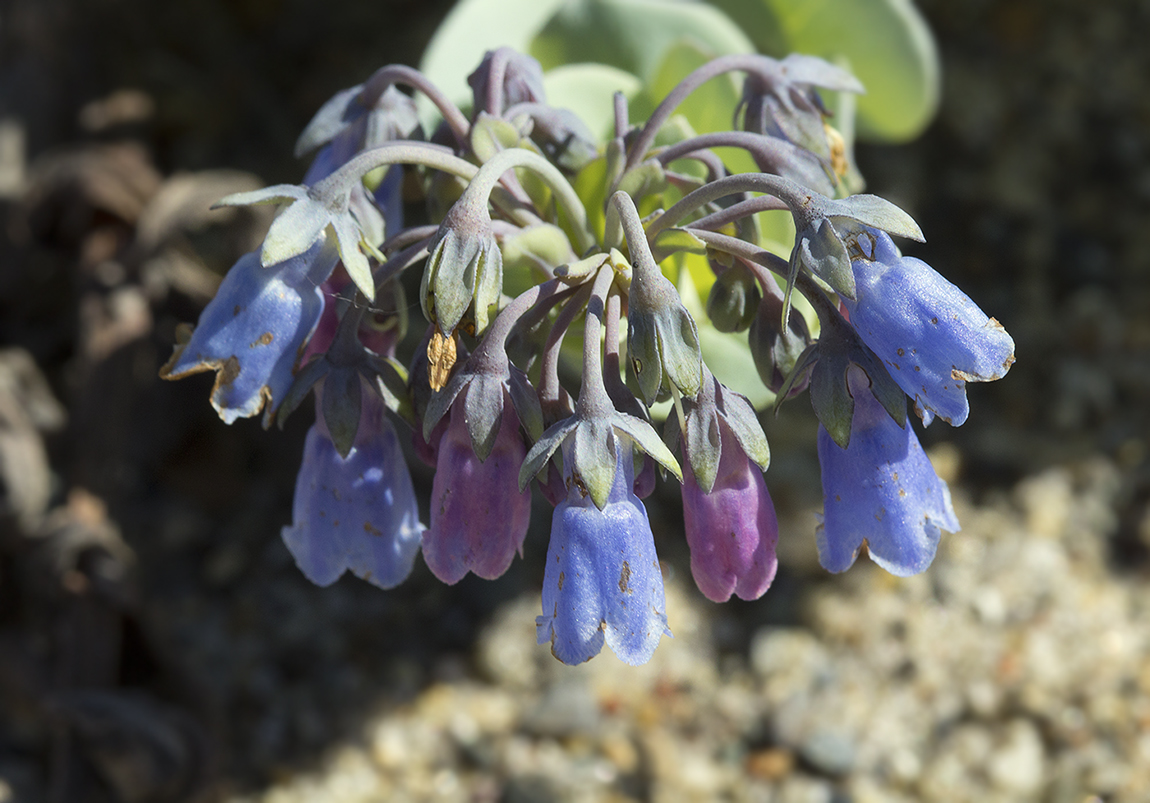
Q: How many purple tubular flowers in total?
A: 2